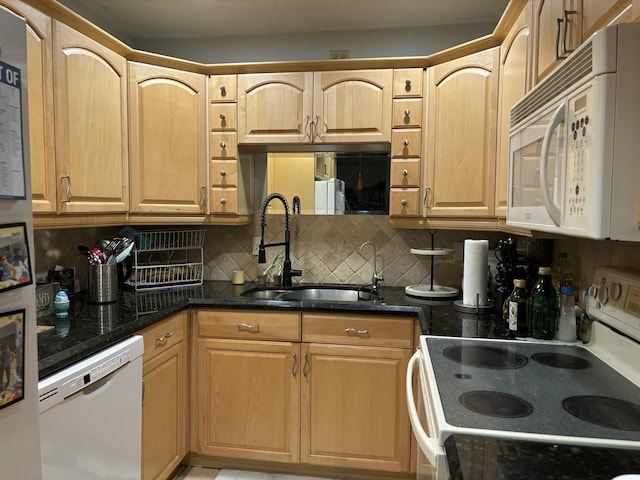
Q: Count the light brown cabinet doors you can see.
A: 12